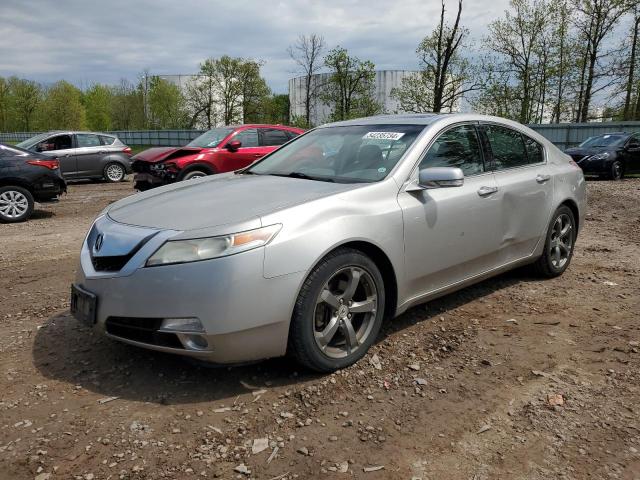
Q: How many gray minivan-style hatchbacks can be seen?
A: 1